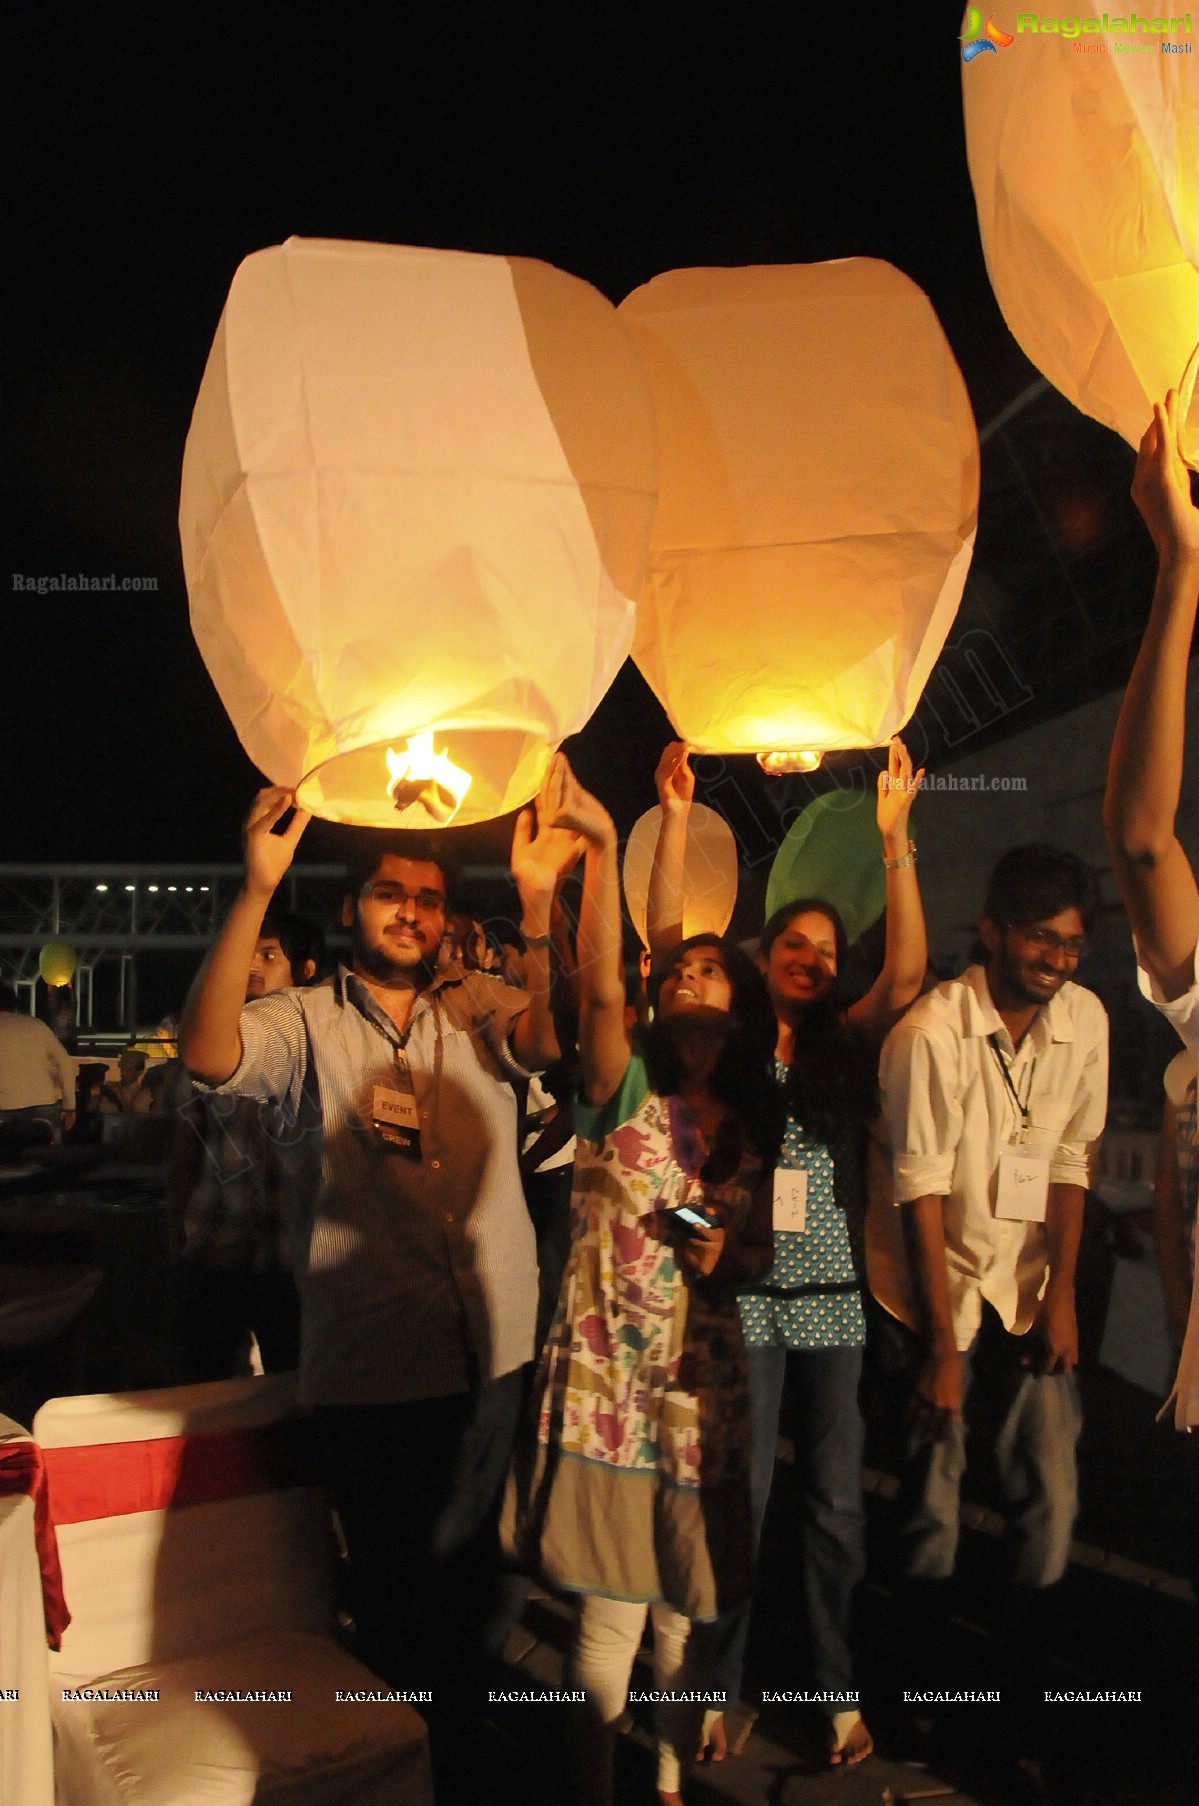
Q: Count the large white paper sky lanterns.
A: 3